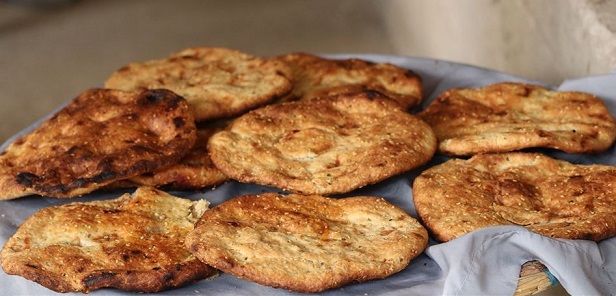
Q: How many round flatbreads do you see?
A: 9